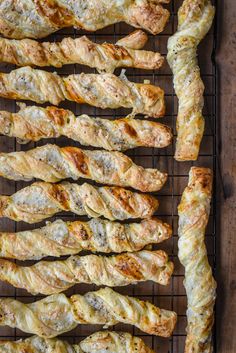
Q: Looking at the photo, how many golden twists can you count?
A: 12